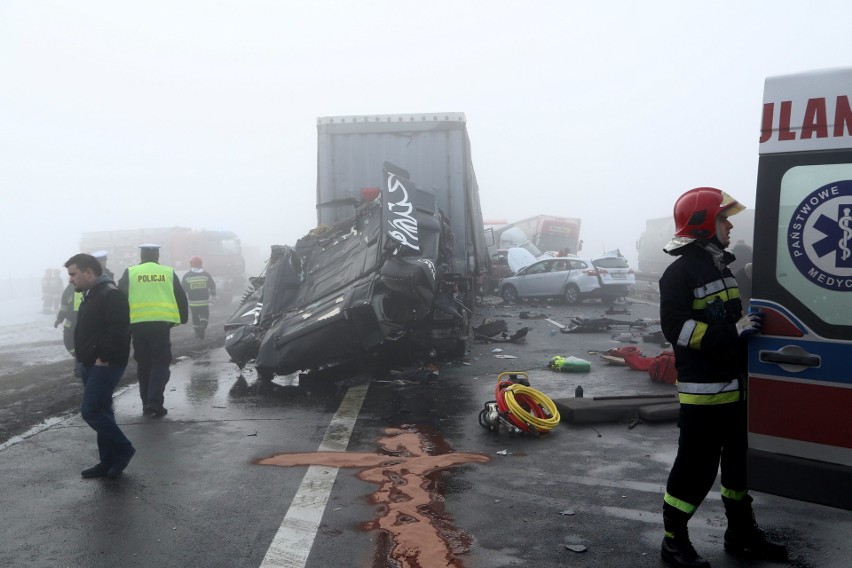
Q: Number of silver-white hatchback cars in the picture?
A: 2